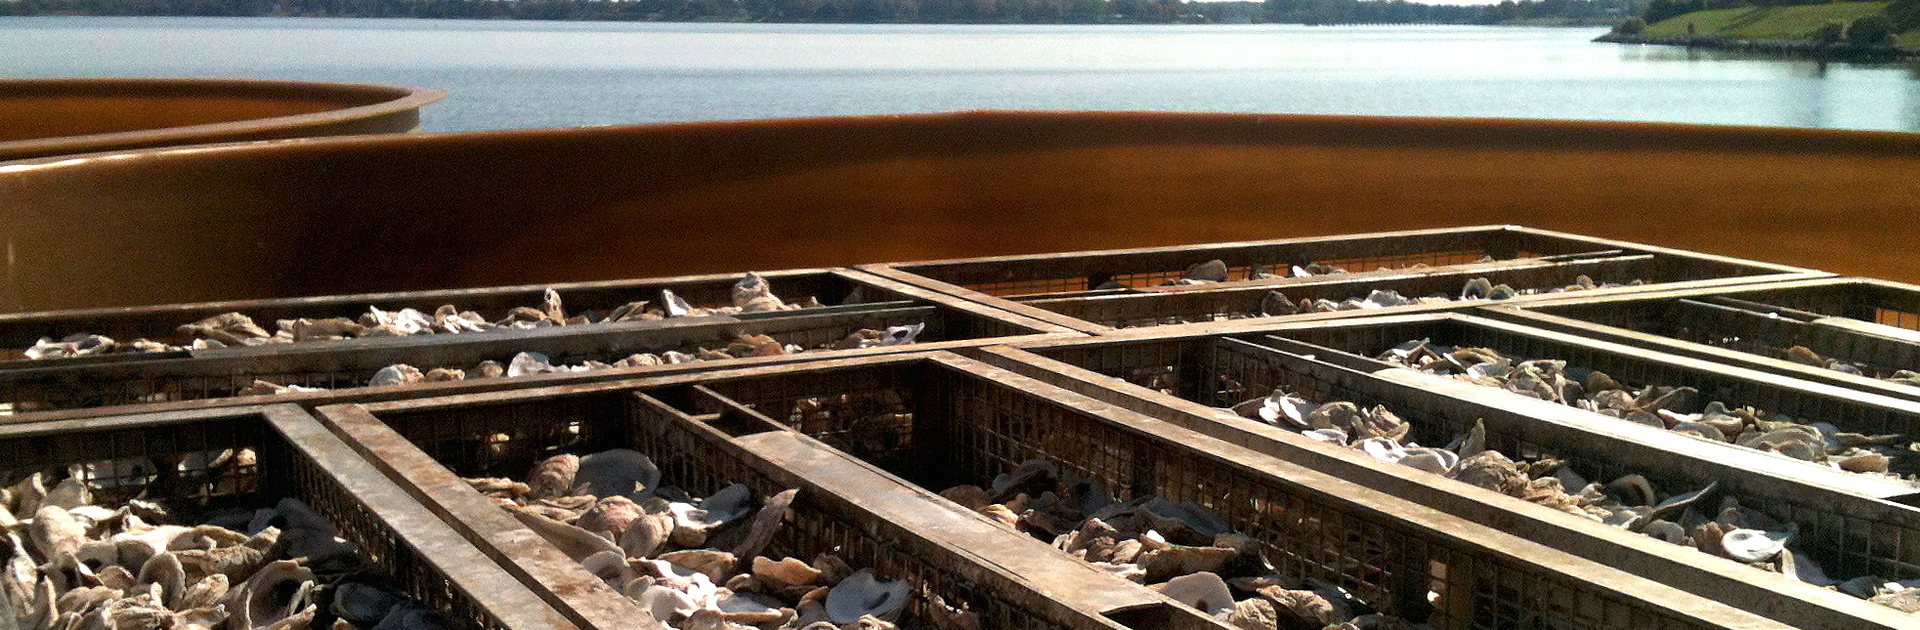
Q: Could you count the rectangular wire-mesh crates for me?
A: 6